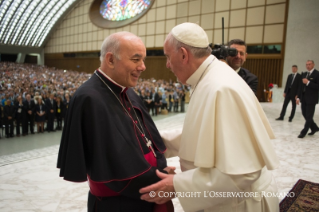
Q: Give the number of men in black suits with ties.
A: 2